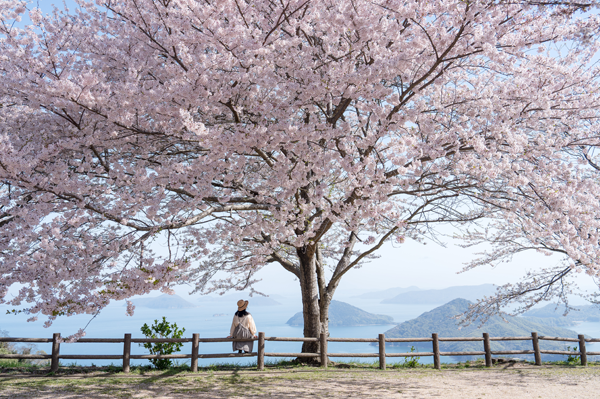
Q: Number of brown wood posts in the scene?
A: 10